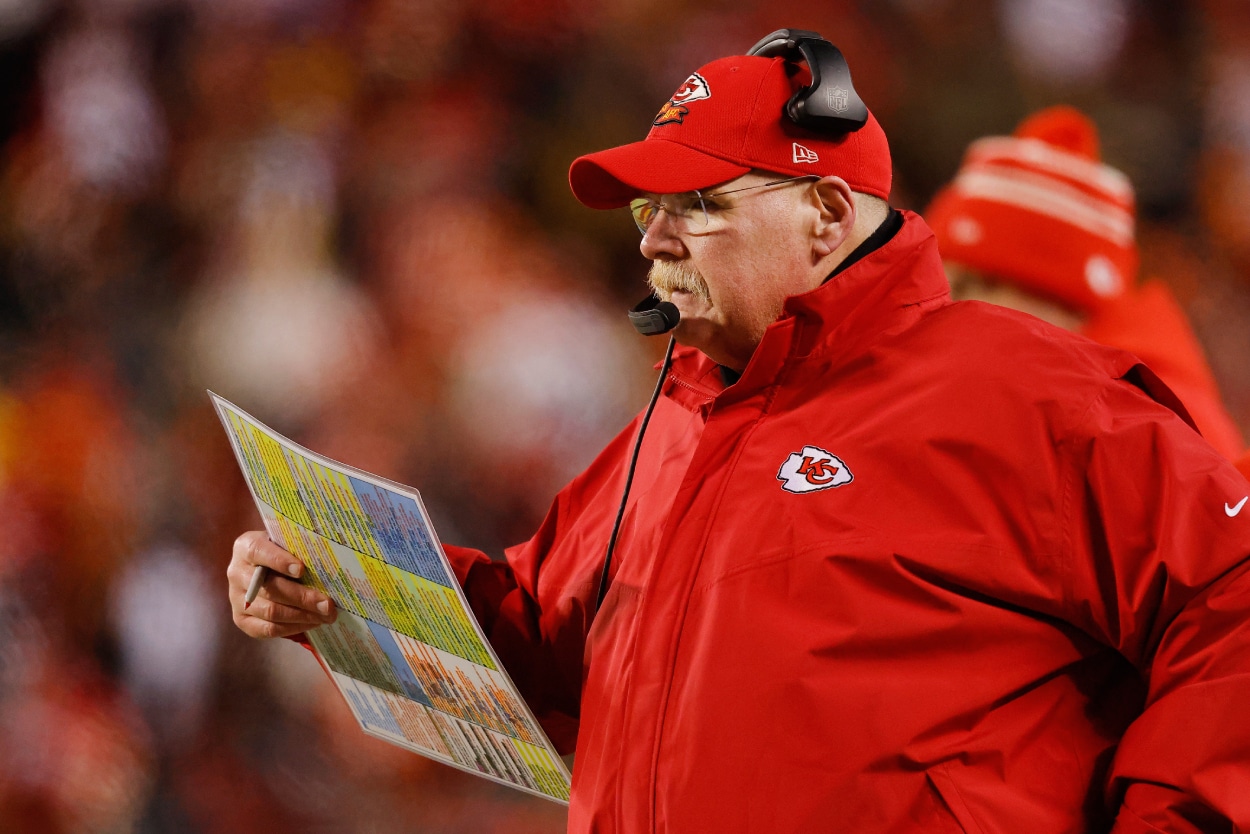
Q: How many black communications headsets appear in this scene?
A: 1